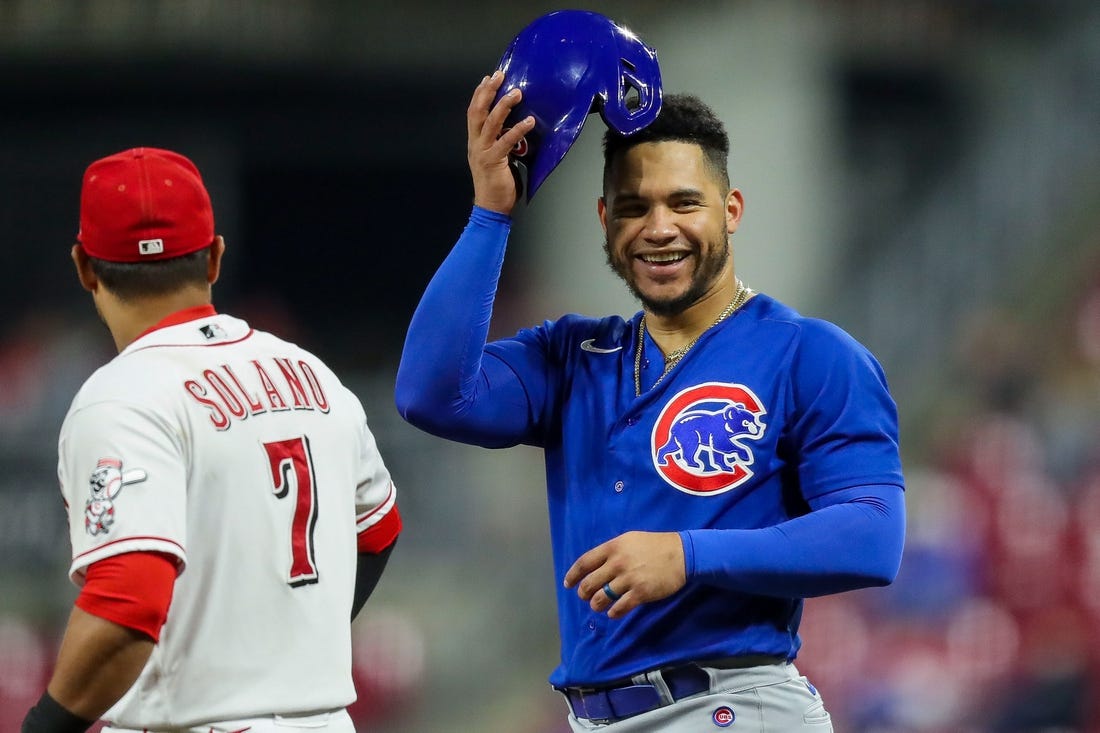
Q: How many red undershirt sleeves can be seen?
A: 2